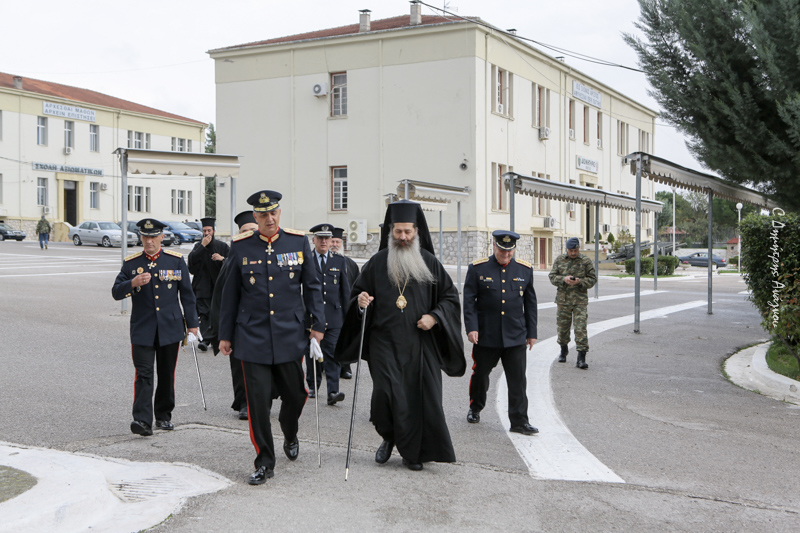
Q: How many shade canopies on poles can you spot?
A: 5